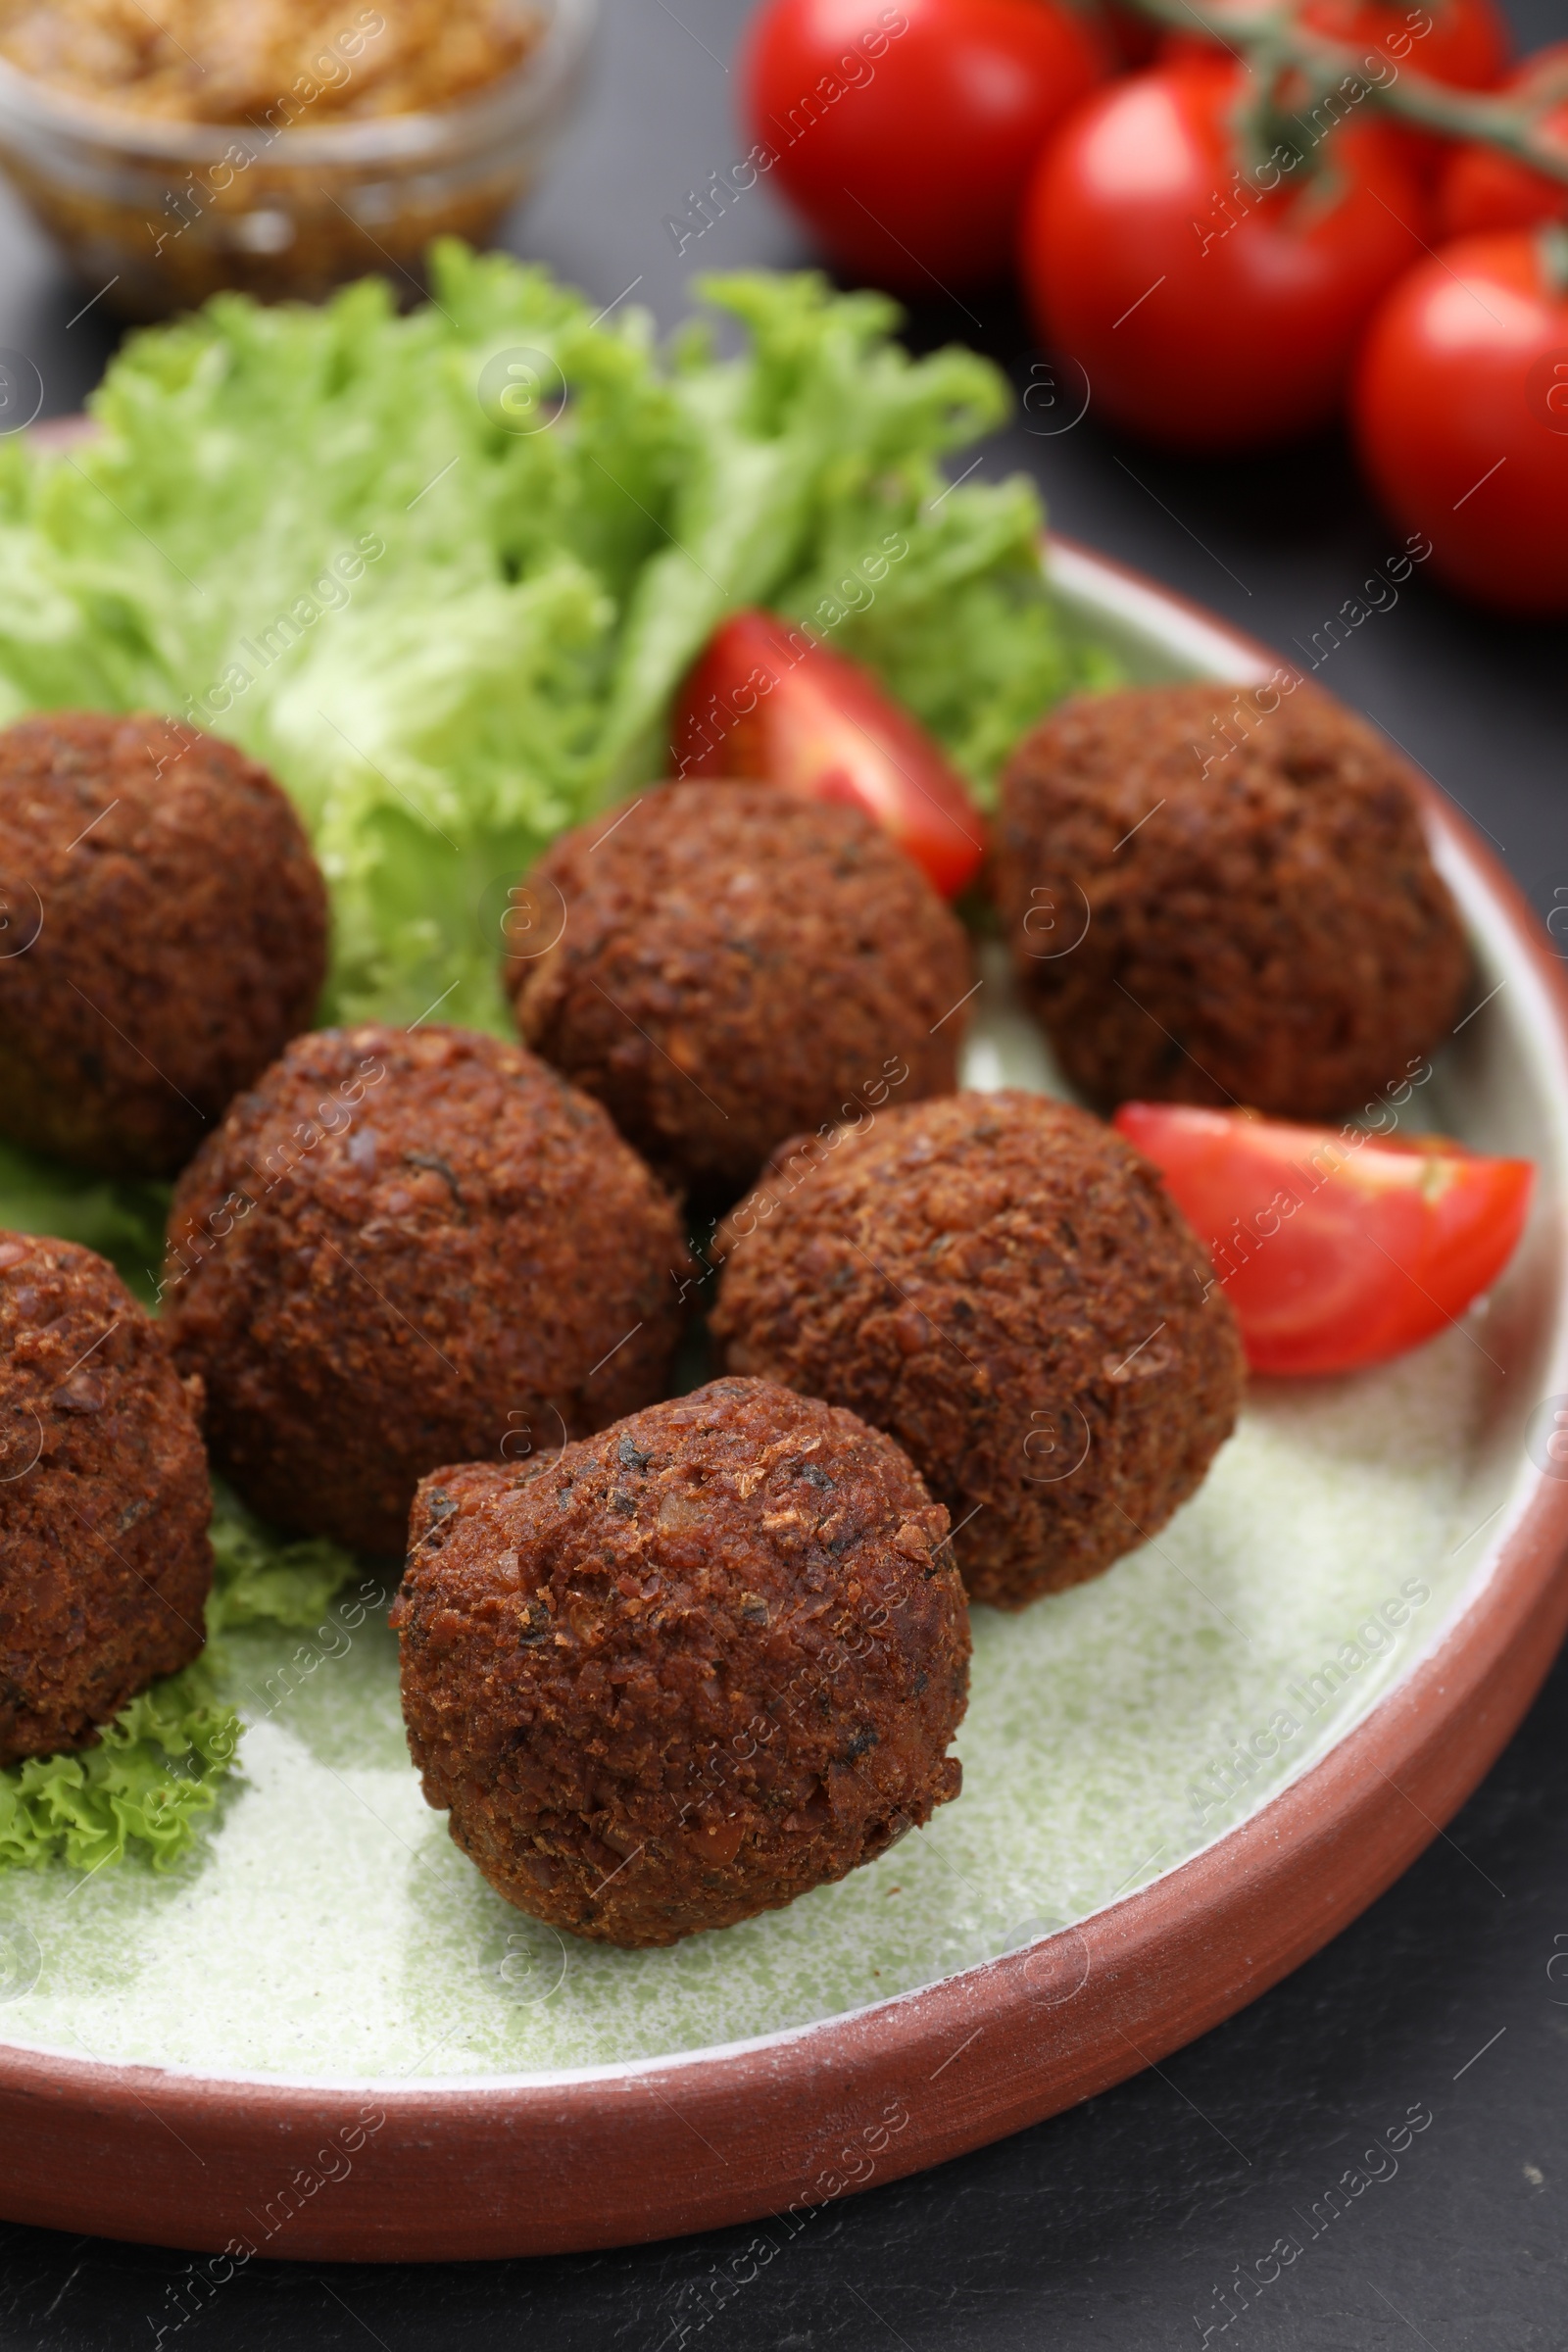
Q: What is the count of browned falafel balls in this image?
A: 7